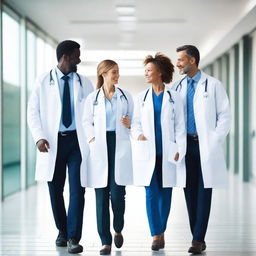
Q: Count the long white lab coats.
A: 4